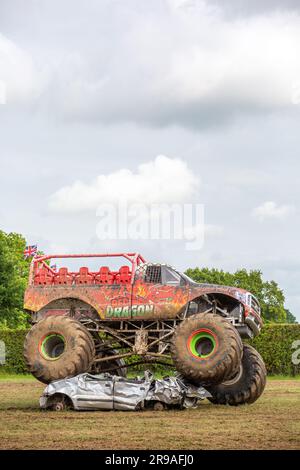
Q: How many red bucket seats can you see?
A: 5